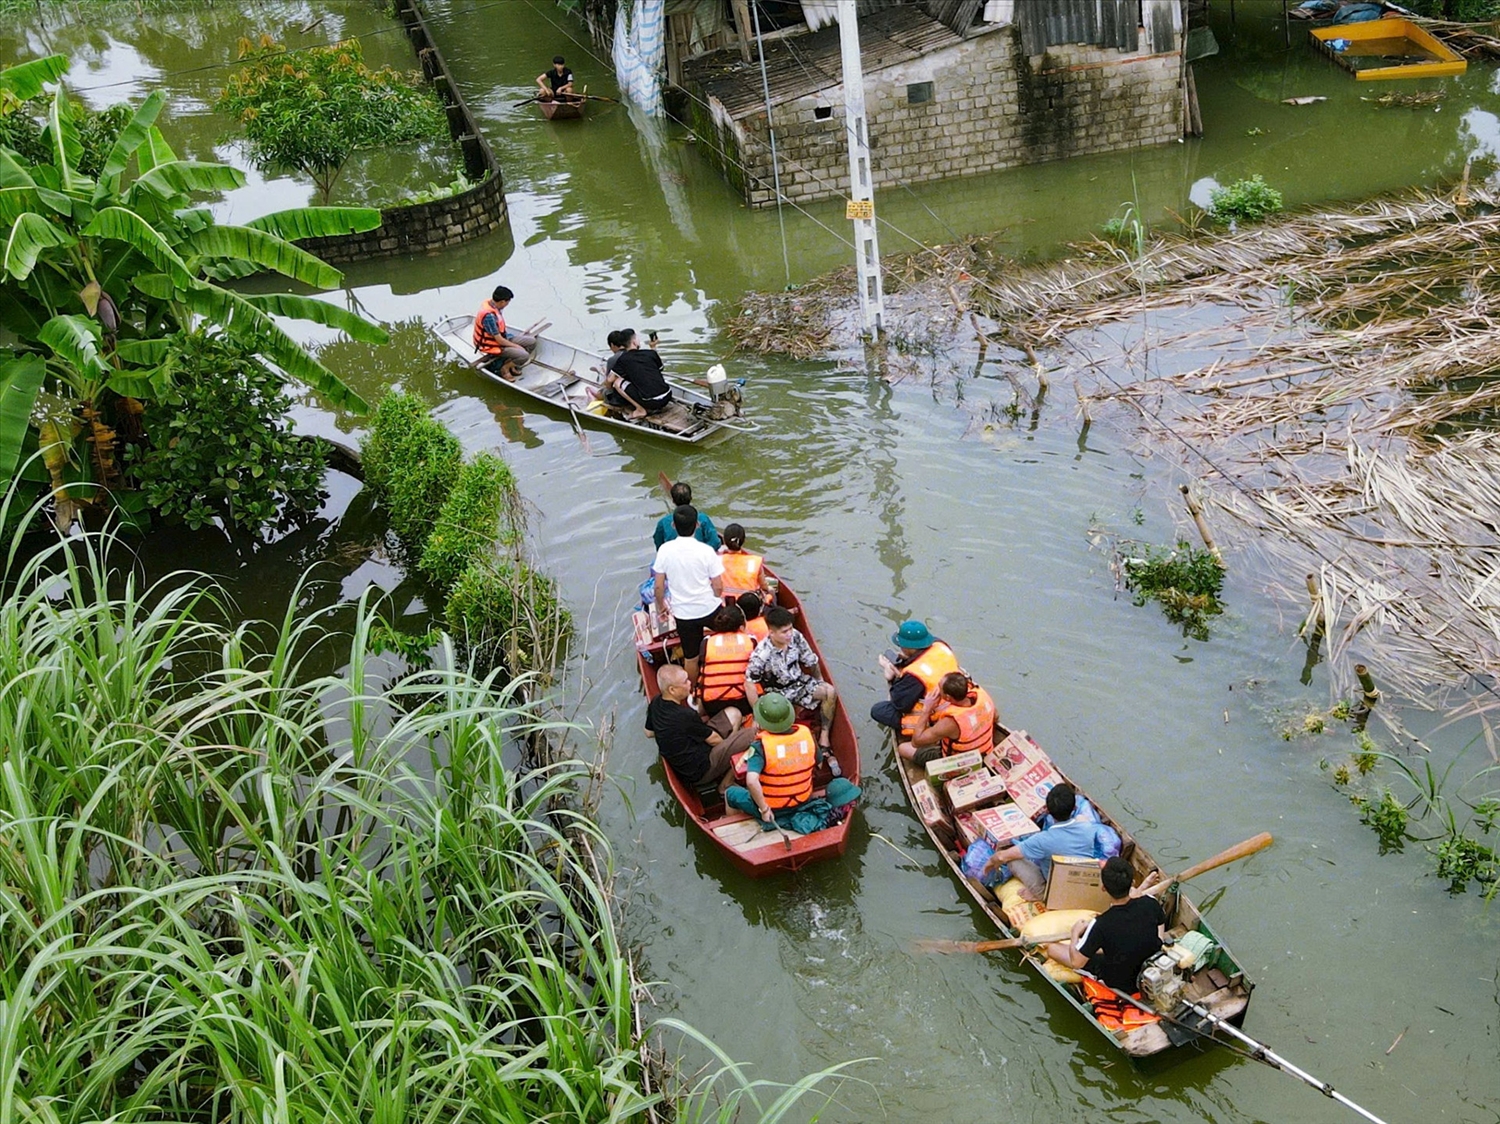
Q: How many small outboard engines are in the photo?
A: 2